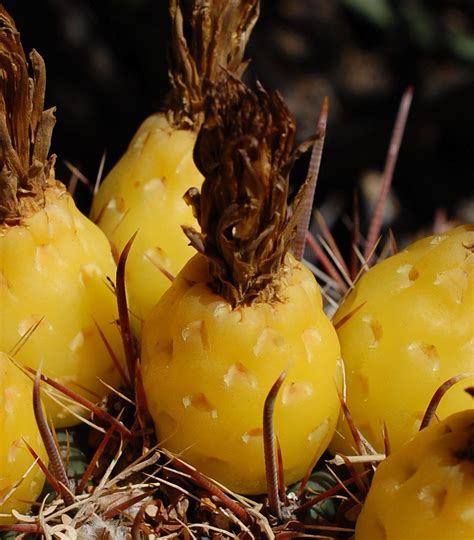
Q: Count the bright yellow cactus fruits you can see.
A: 6